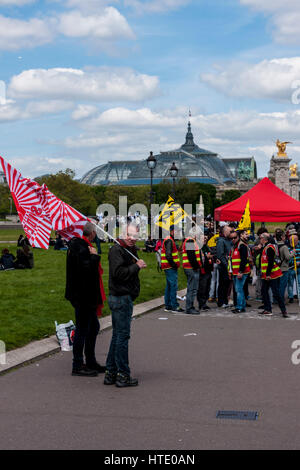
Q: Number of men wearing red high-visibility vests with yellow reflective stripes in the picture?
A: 4